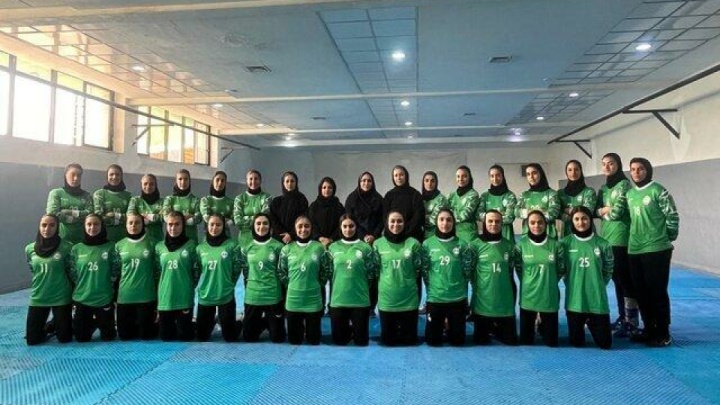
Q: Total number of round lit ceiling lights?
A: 12